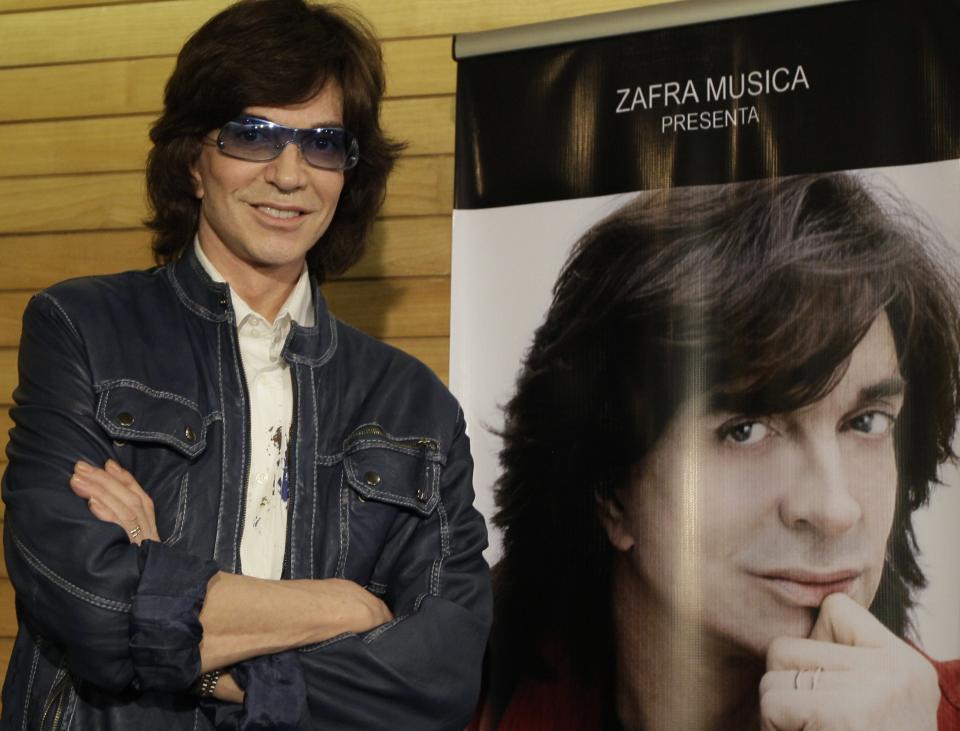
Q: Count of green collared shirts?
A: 0